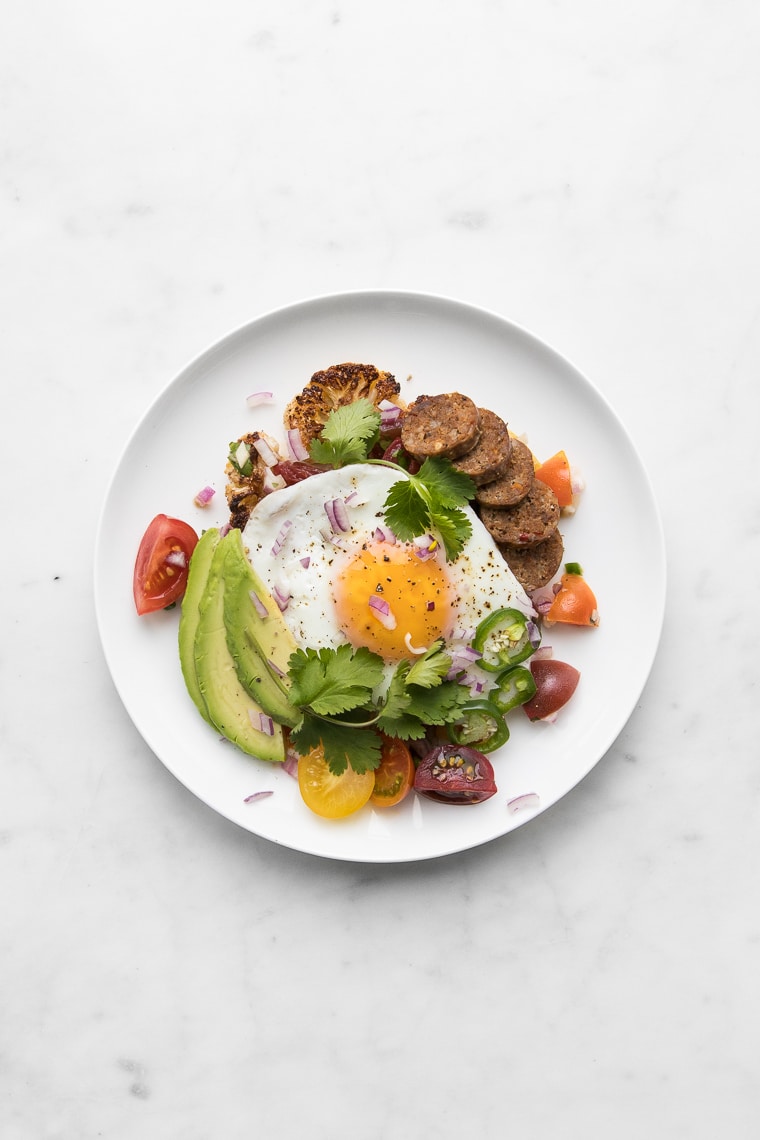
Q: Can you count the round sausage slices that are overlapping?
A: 5